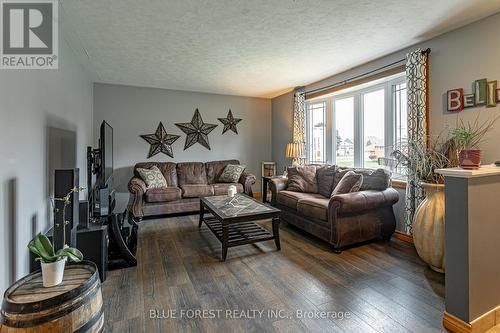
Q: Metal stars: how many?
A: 3